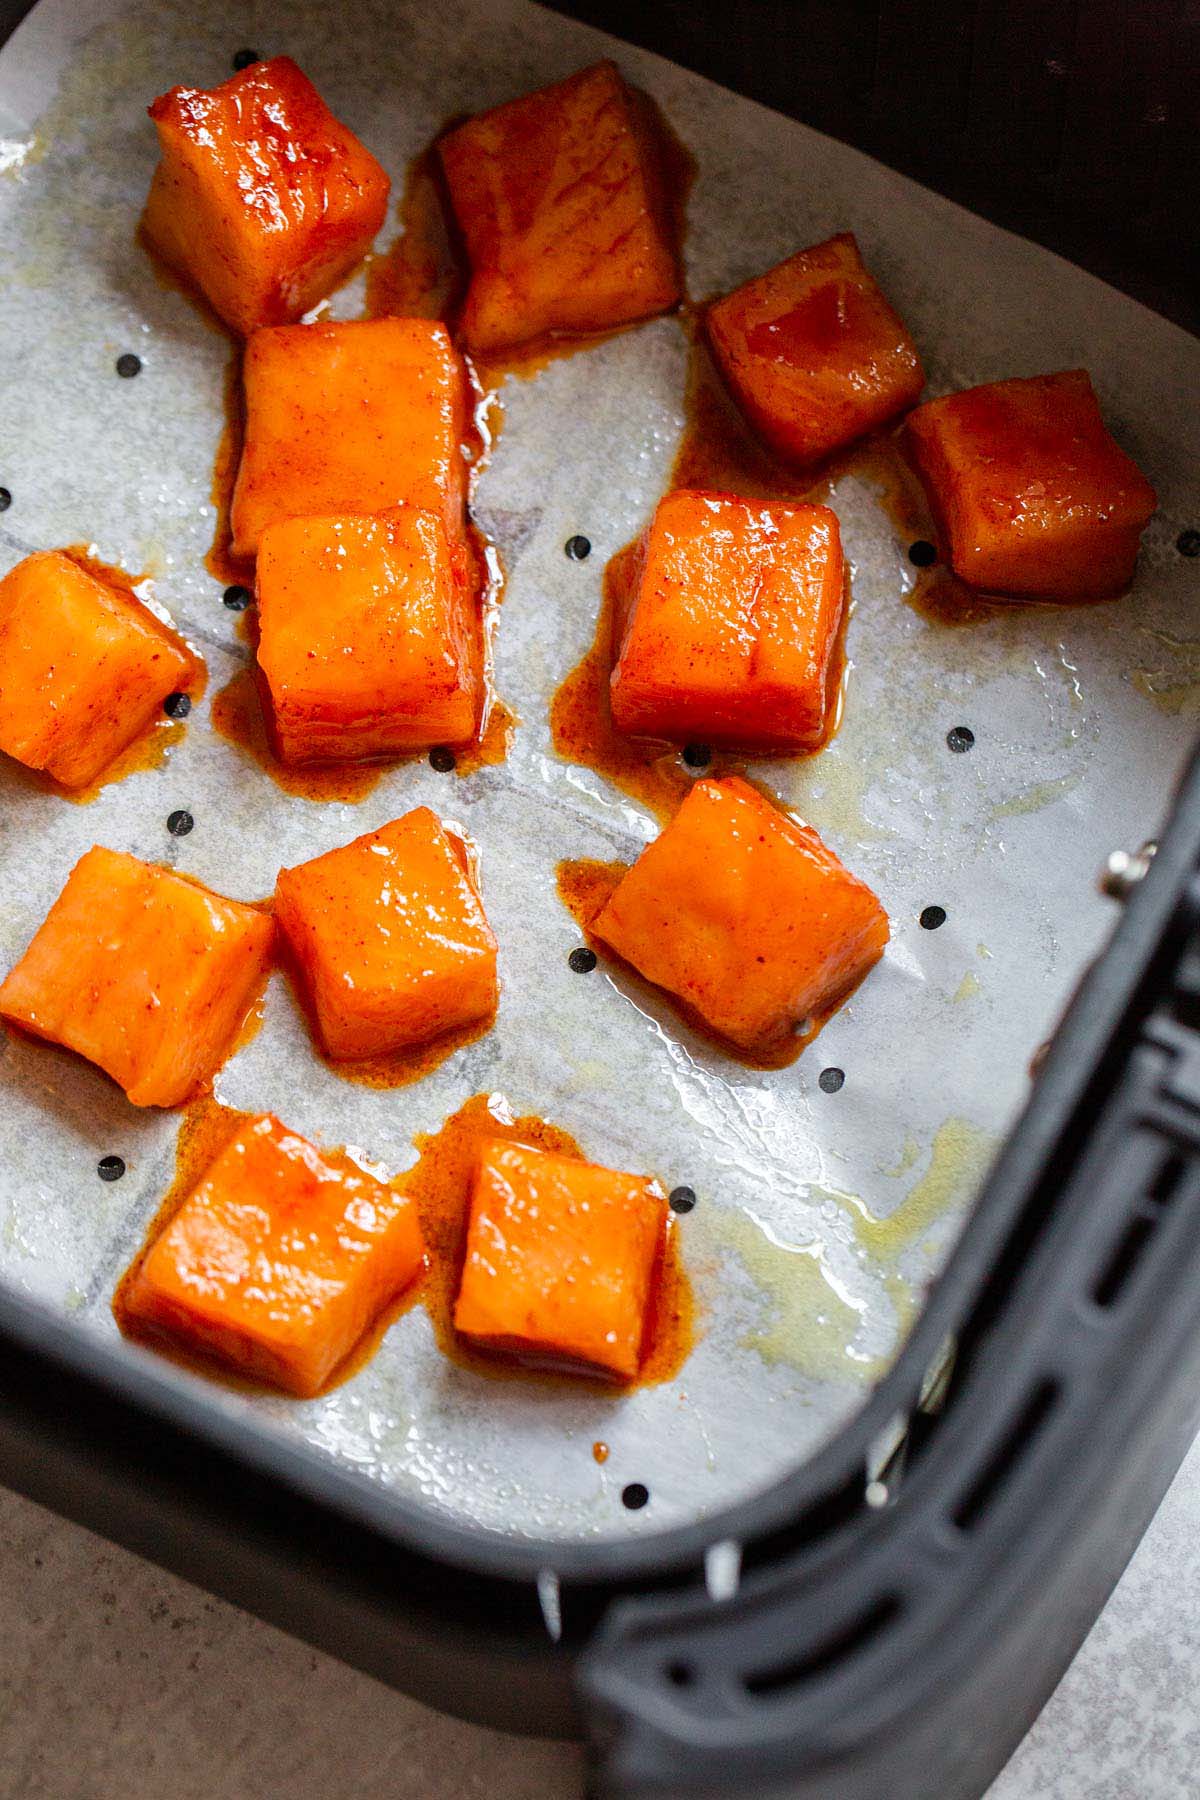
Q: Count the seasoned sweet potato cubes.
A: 13